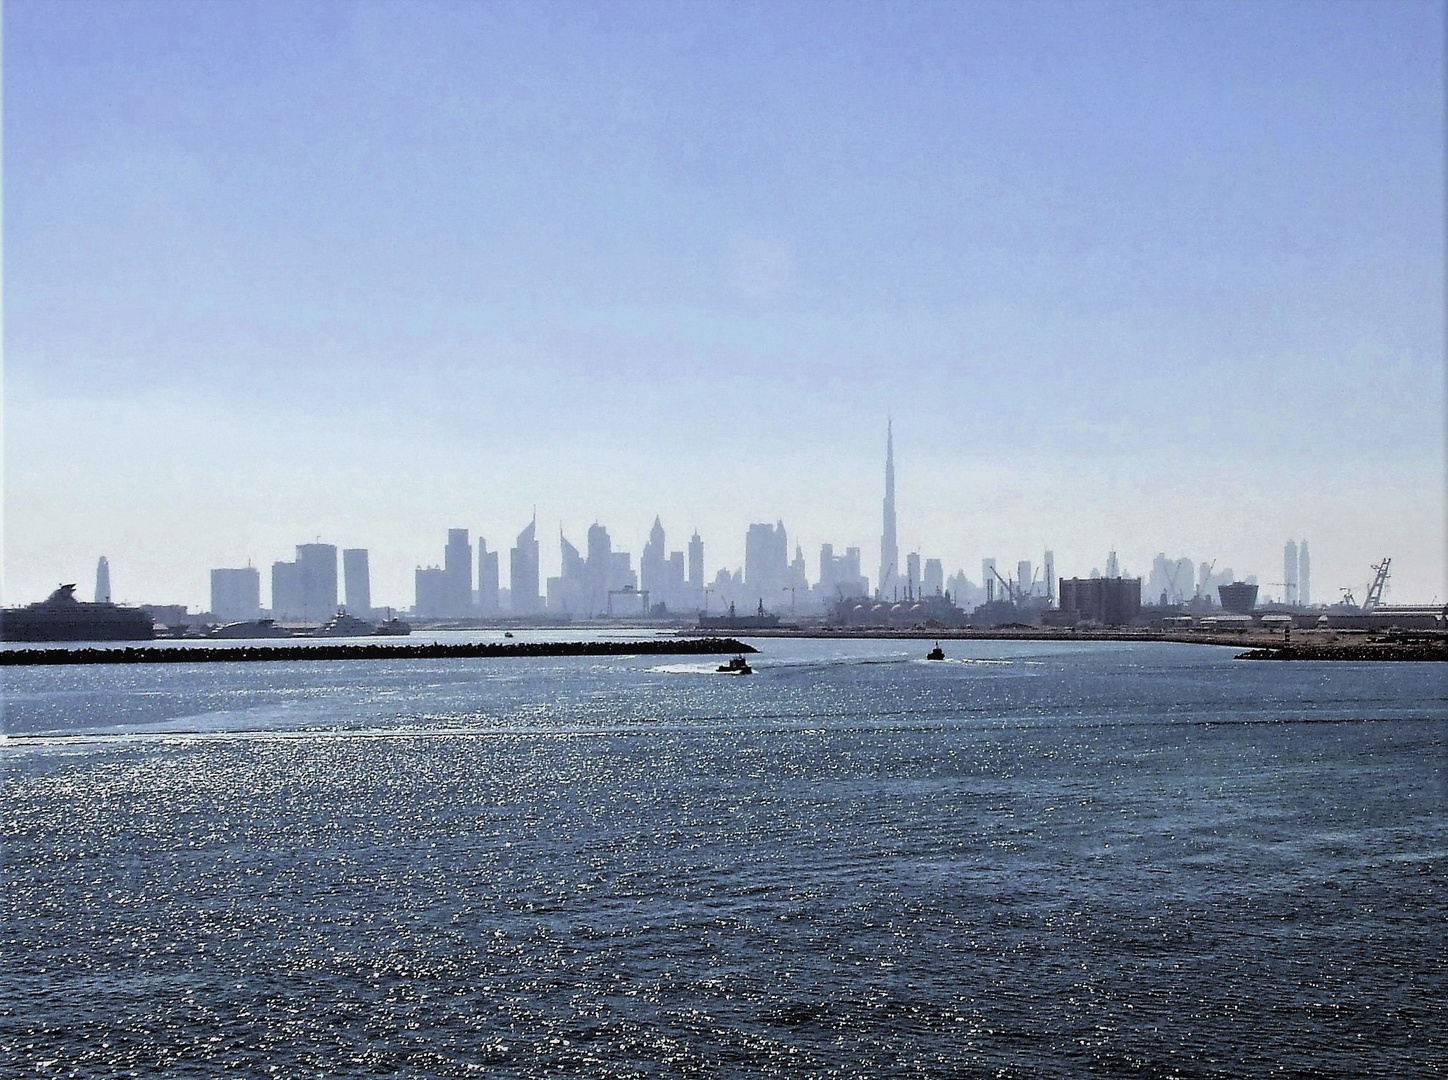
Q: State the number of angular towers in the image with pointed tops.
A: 2